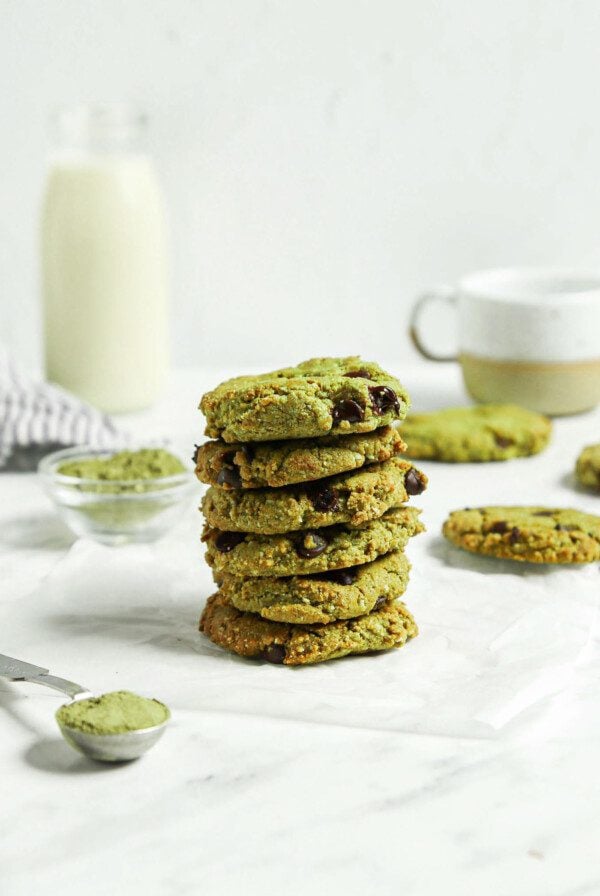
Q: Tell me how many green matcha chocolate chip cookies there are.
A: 9